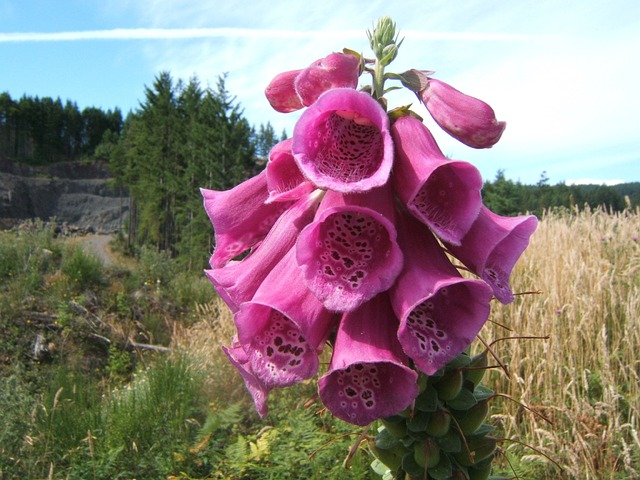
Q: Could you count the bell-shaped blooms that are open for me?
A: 11